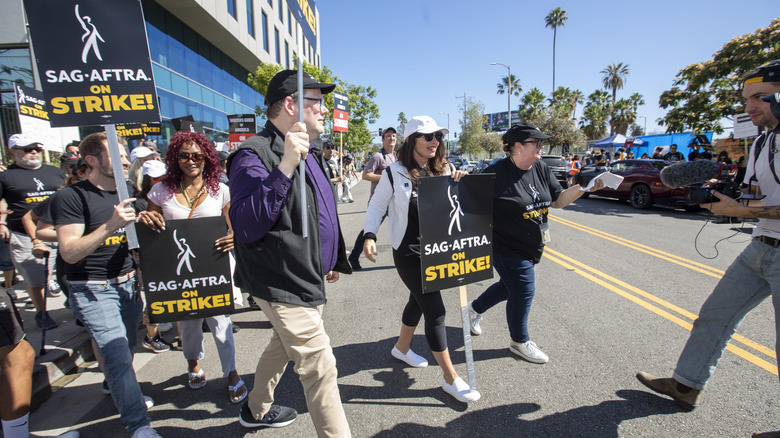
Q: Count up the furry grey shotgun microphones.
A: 1